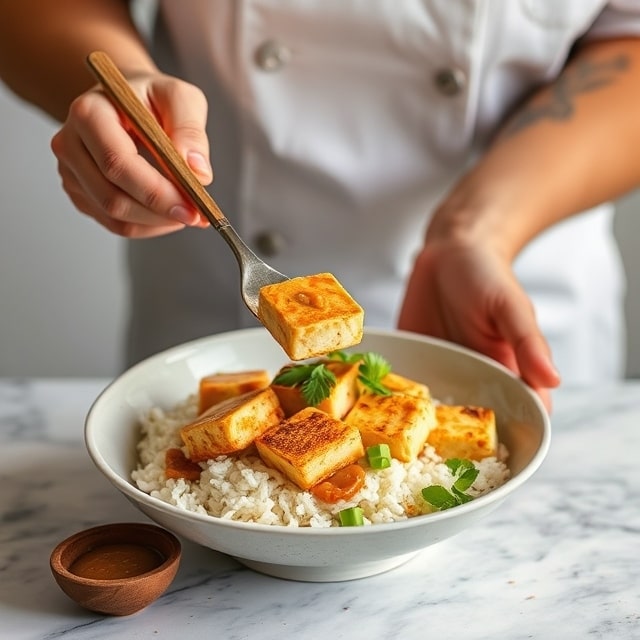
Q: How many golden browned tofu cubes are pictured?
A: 8